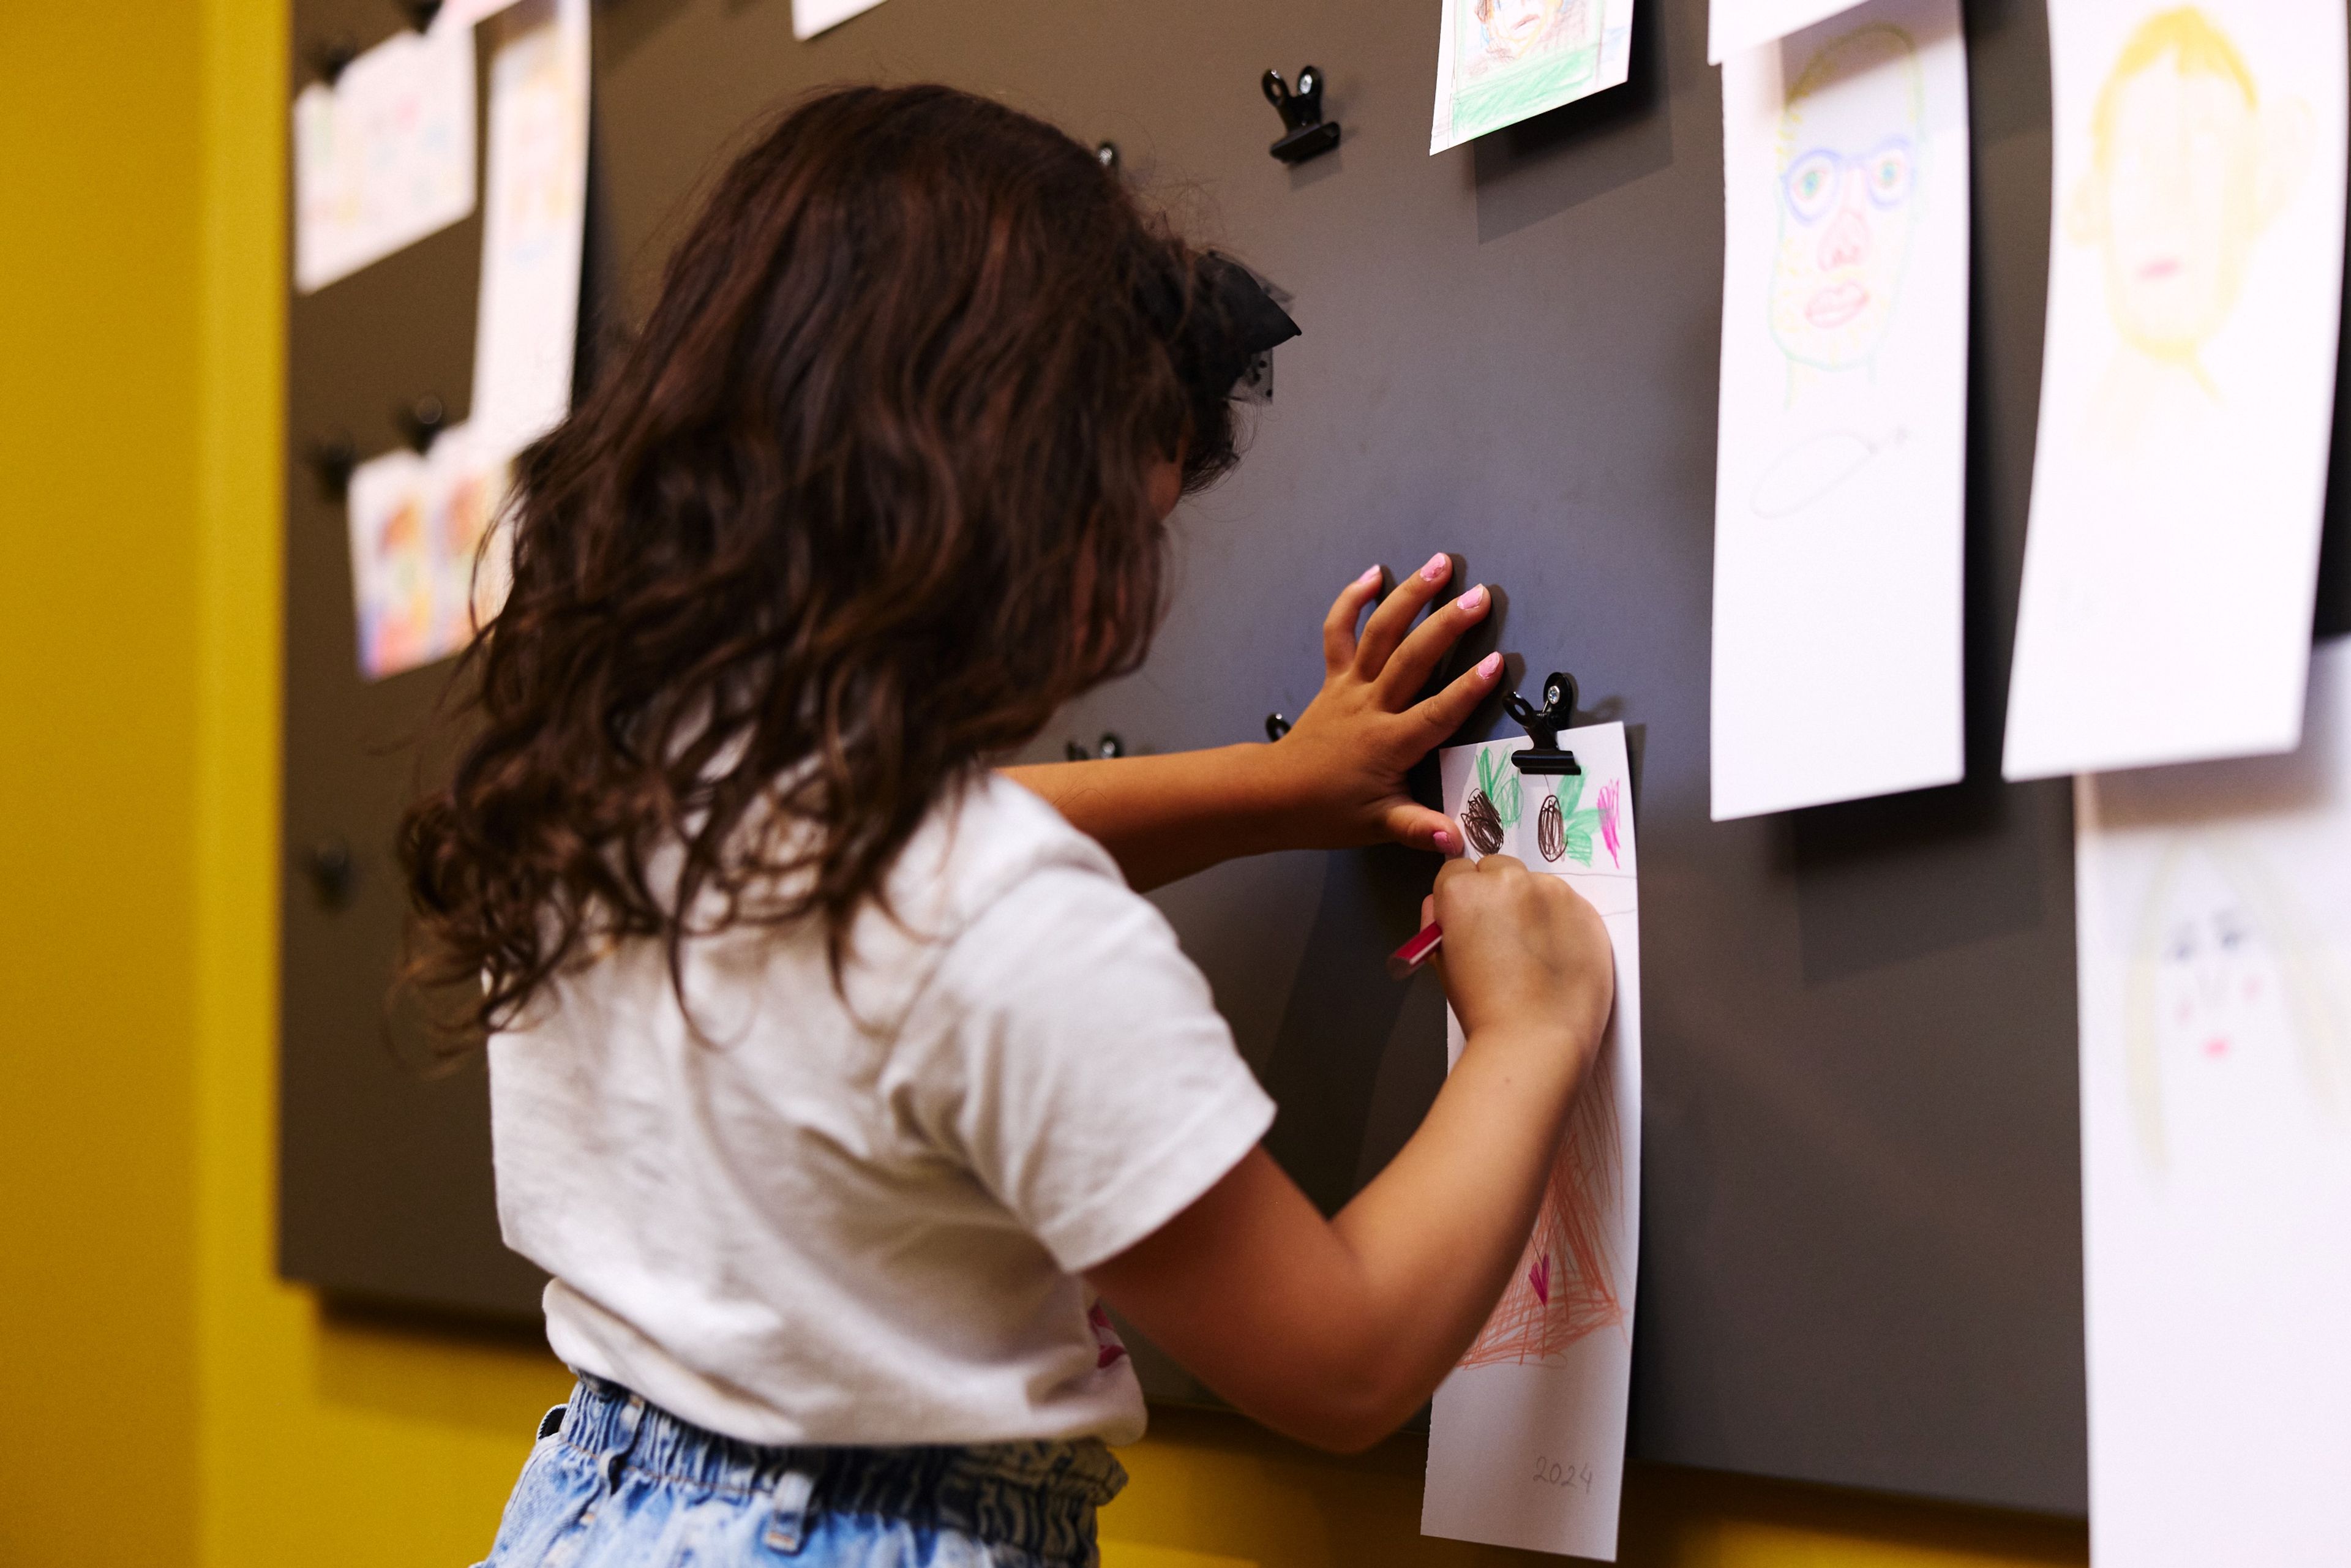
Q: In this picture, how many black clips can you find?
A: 10